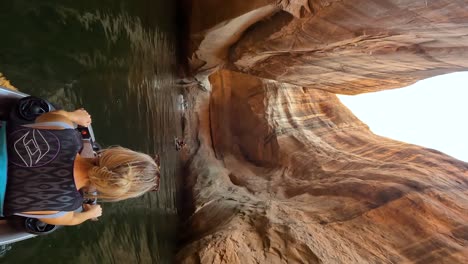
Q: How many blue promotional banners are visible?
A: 0